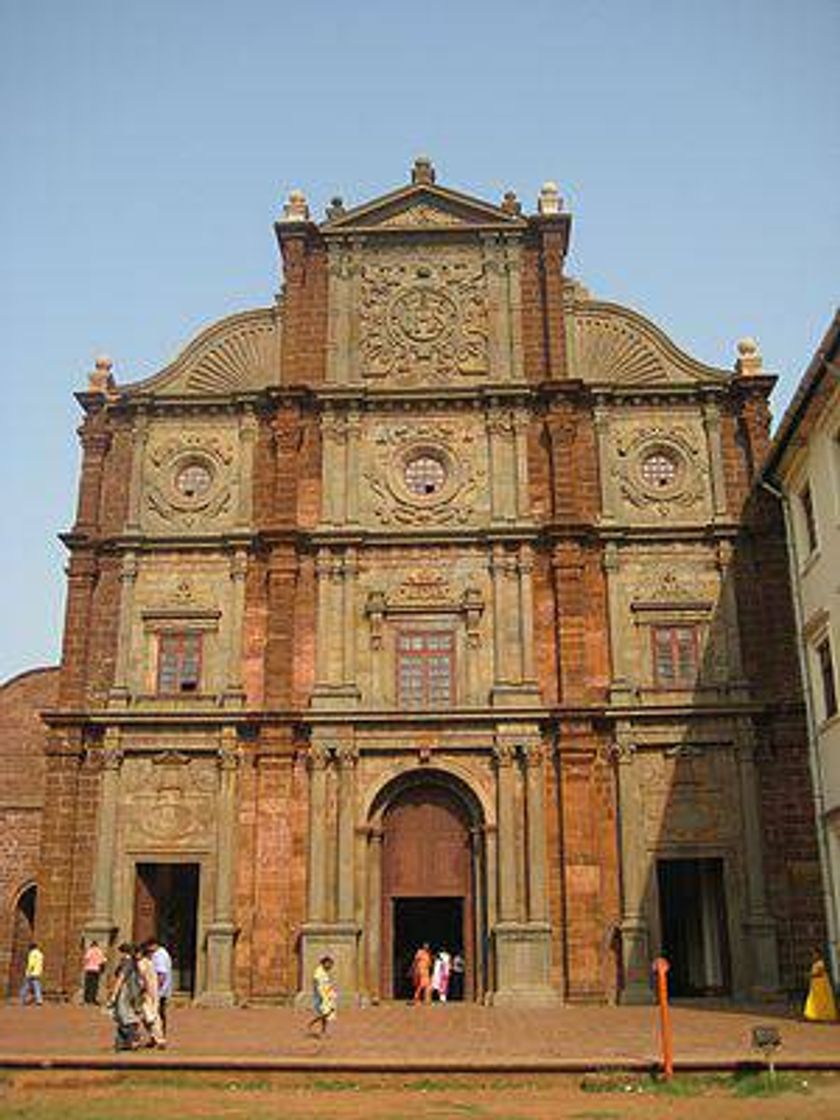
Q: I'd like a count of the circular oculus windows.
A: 3